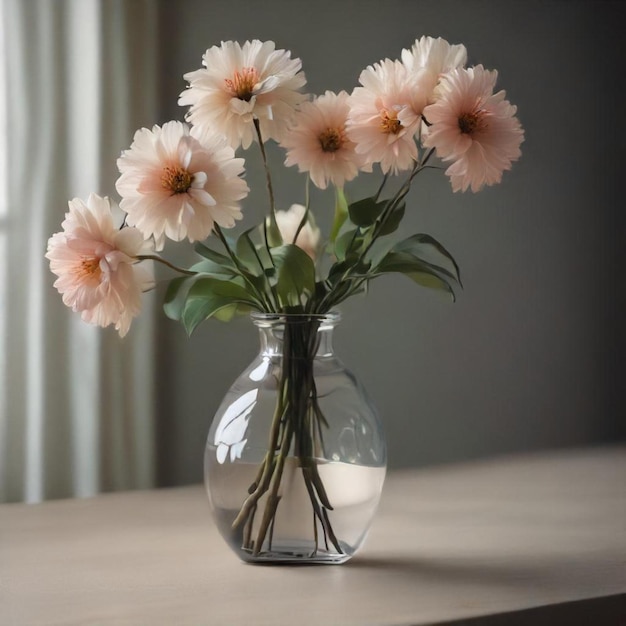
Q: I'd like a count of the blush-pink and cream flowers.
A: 8